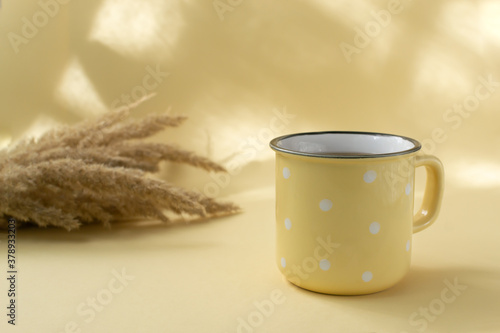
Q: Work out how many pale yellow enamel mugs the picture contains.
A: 1